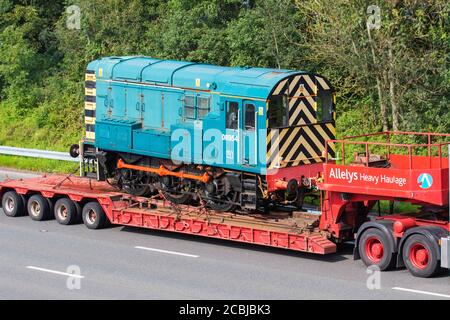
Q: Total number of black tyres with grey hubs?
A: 4